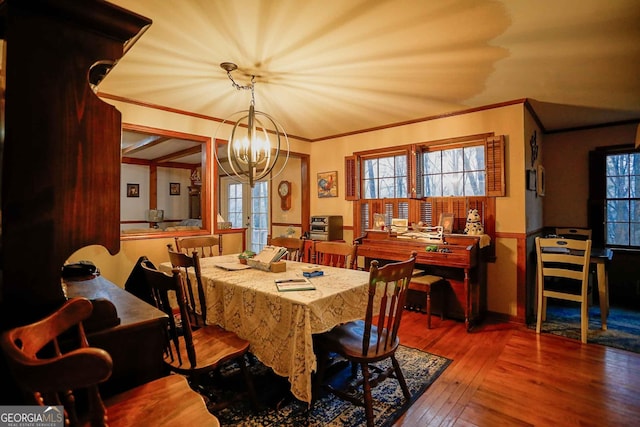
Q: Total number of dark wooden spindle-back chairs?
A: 7